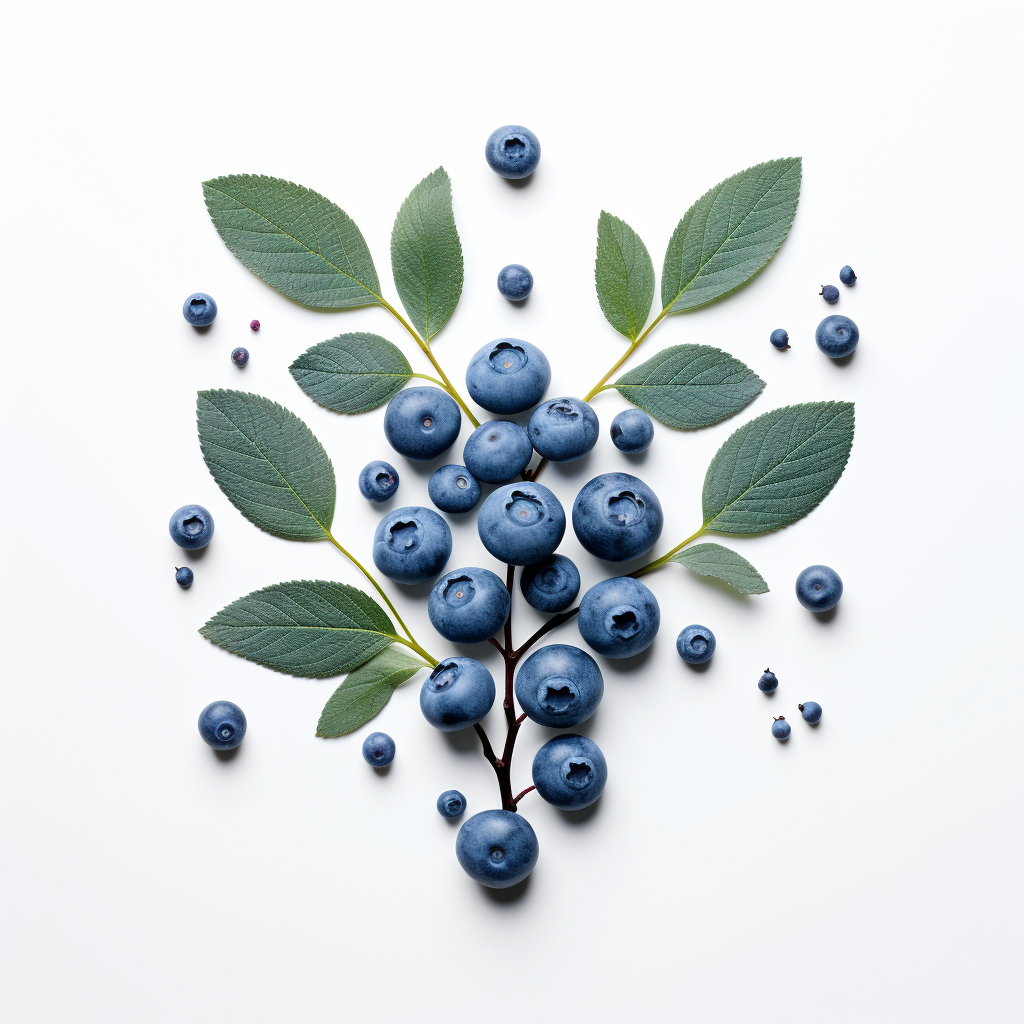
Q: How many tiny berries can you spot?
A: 9